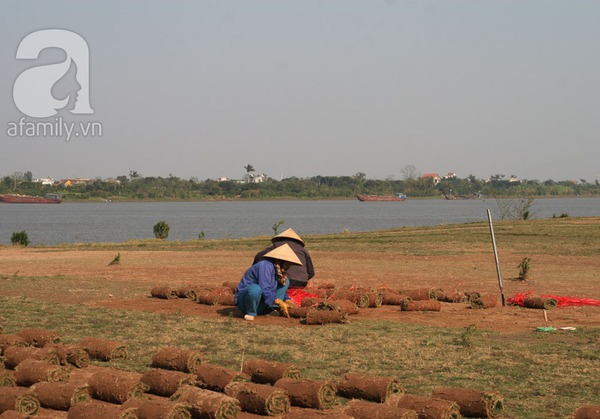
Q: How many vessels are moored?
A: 3